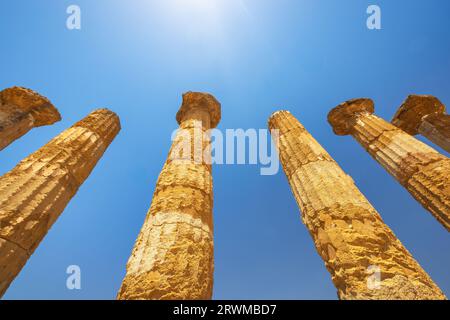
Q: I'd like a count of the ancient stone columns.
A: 6